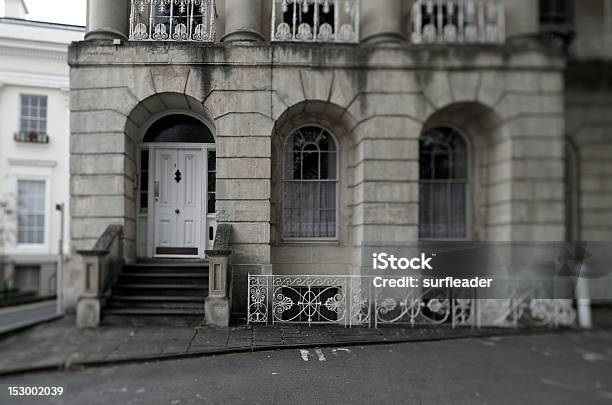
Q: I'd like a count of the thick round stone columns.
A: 4